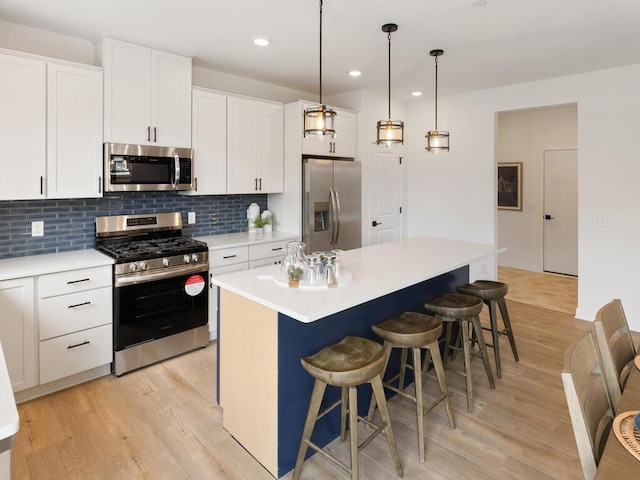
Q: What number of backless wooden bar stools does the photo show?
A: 4